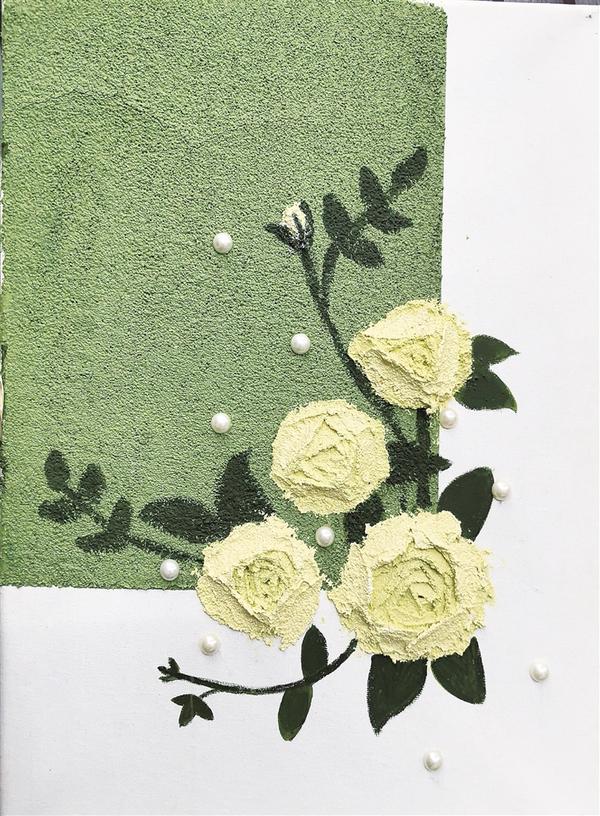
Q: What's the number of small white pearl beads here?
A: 10